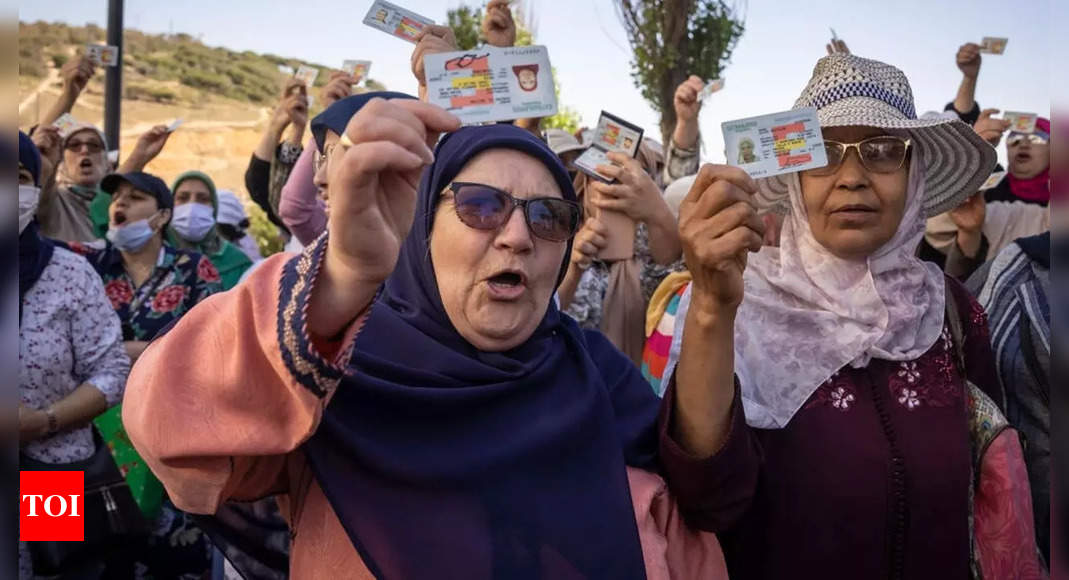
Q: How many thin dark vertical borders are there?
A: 2